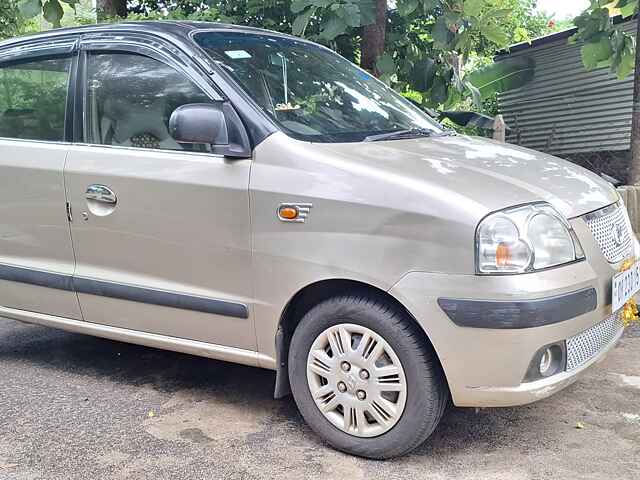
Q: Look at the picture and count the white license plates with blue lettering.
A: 1